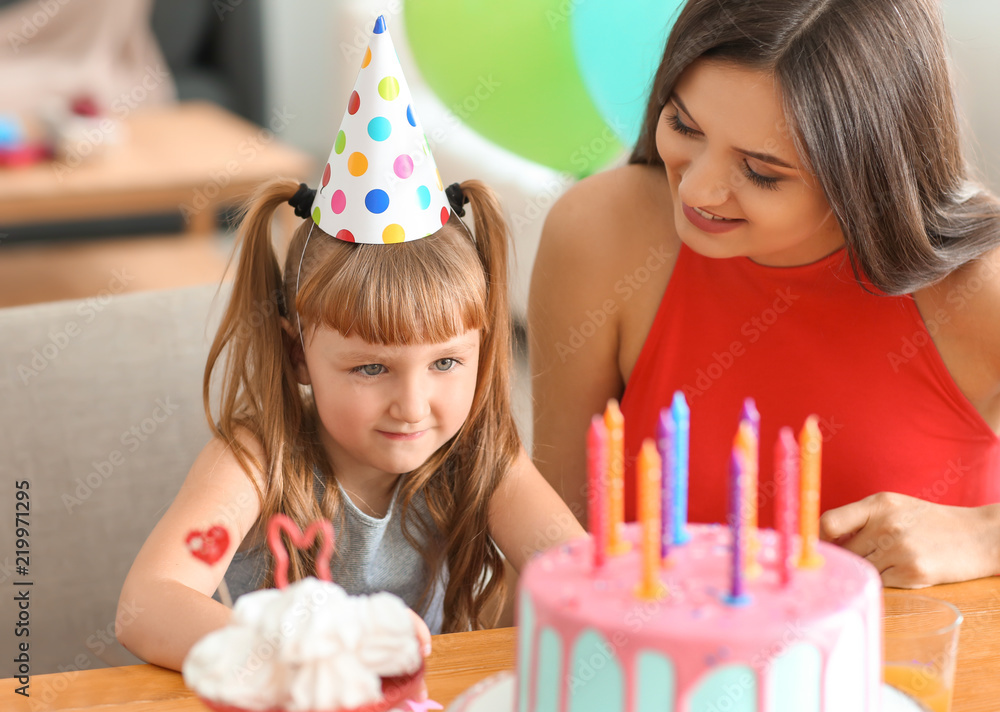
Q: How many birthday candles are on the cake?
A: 10